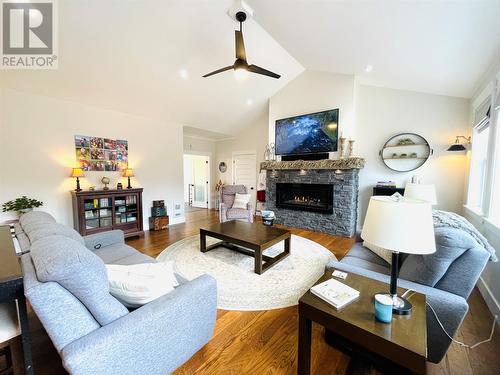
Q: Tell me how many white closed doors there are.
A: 1